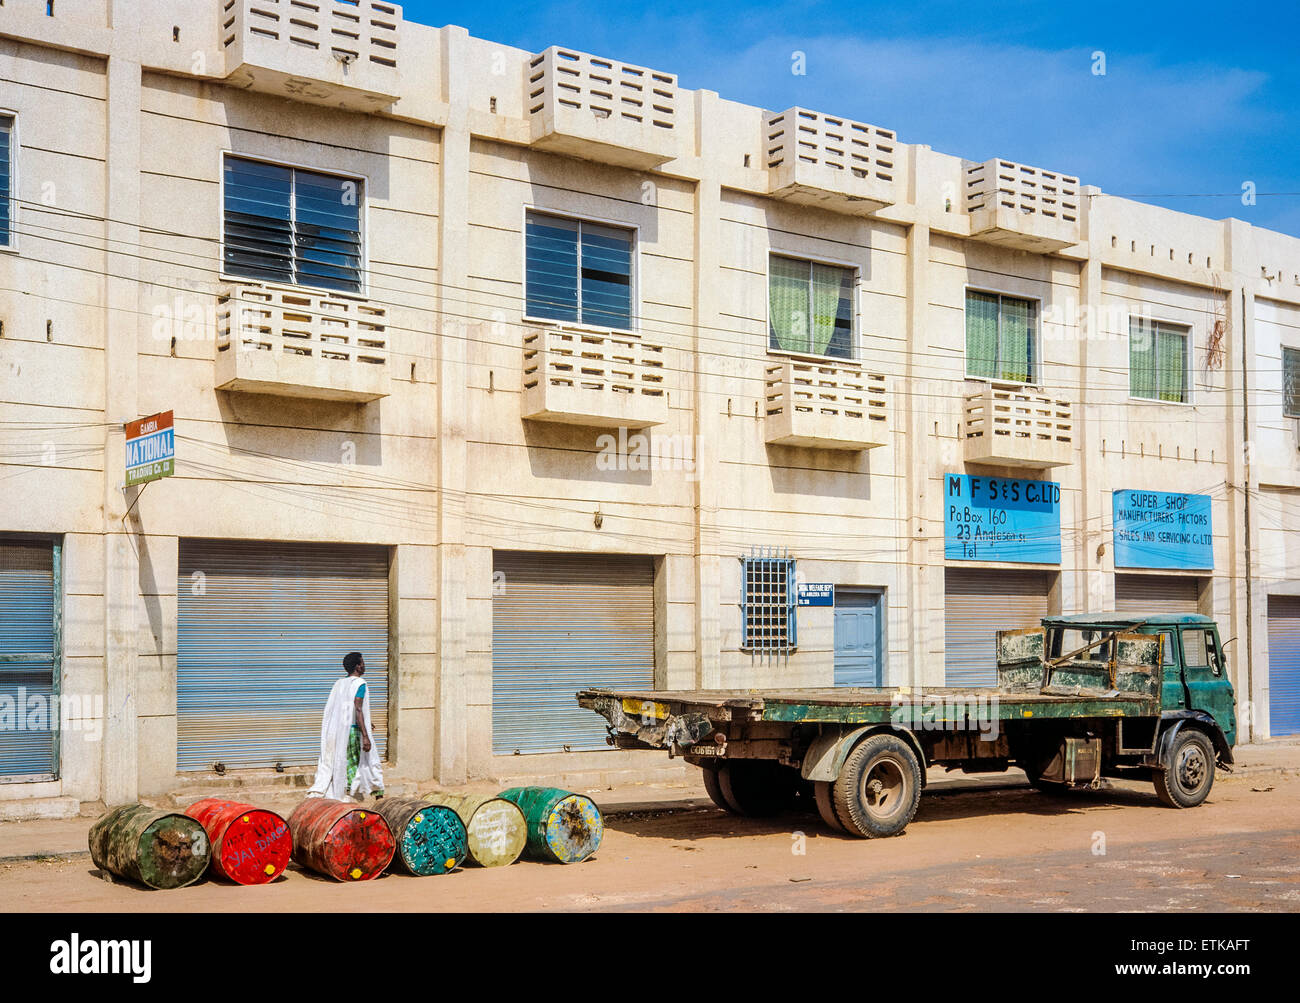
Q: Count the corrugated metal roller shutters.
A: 6